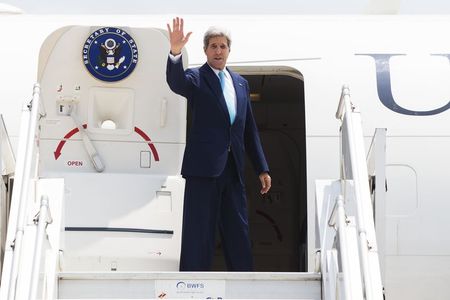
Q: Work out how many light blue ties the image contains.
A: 1